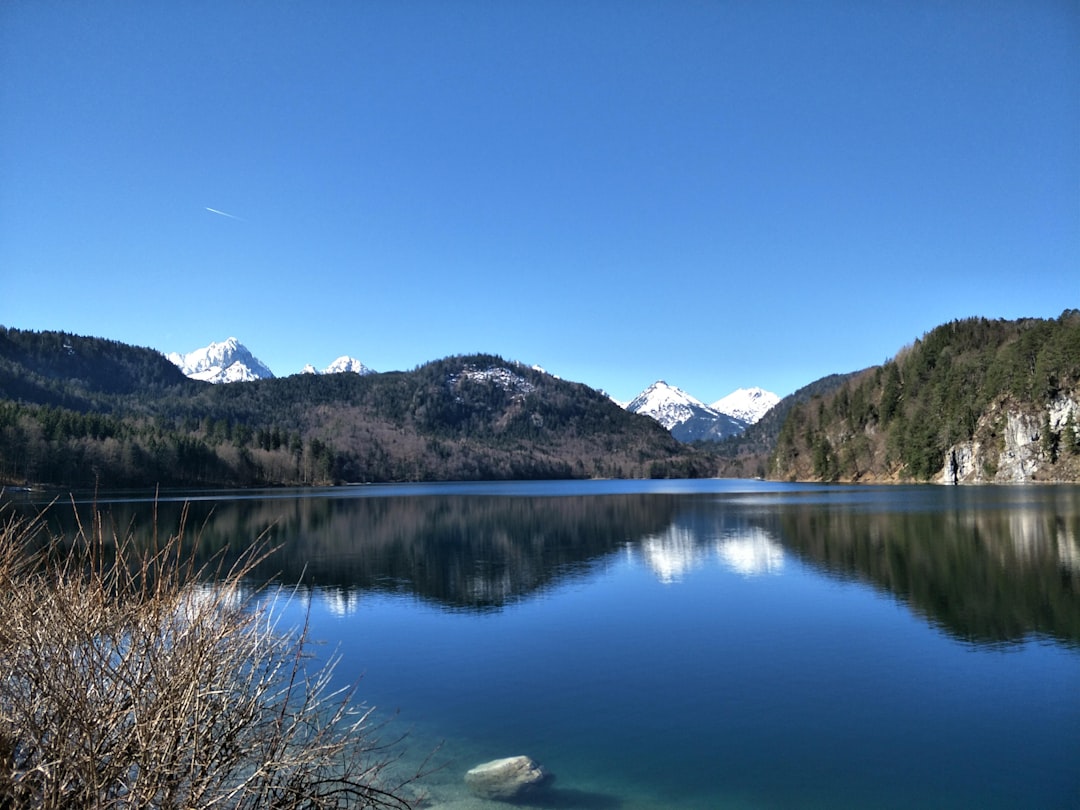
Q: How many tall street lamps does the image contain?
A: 0